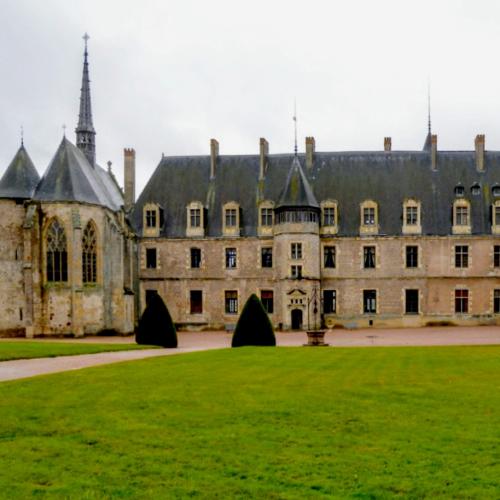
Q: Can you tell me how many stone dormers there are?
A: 9